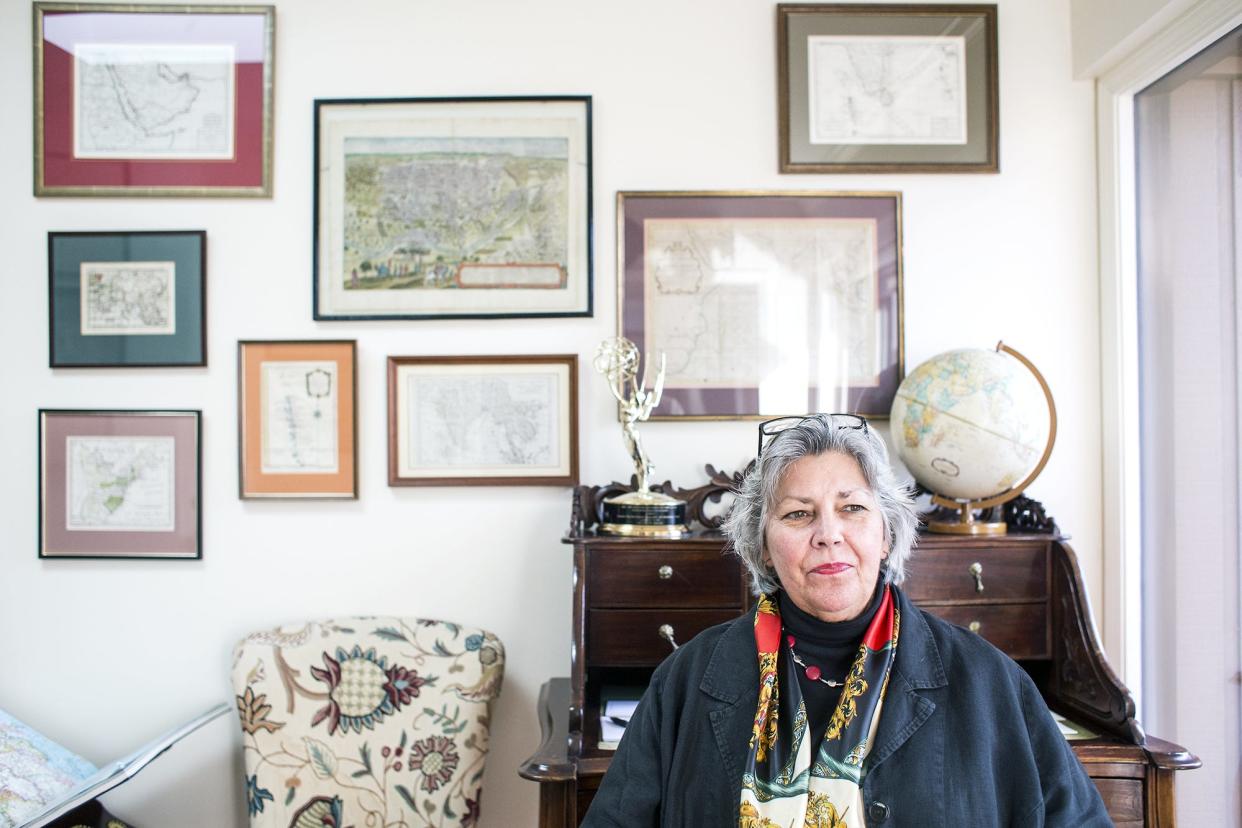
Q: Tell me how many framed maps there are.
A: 8